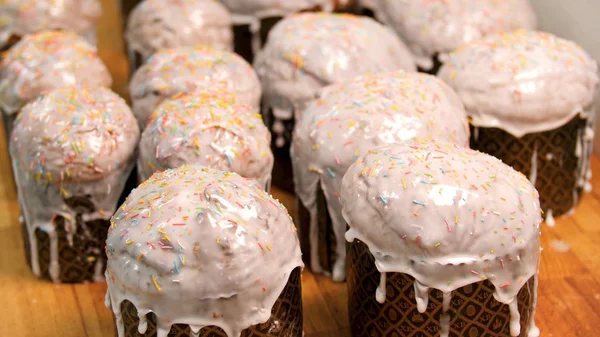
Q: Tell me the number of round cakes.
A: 13